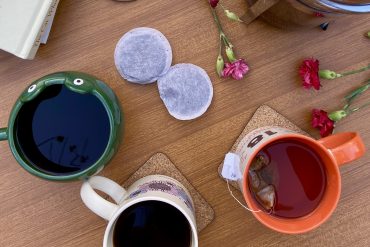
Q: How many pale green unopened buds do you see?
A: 2